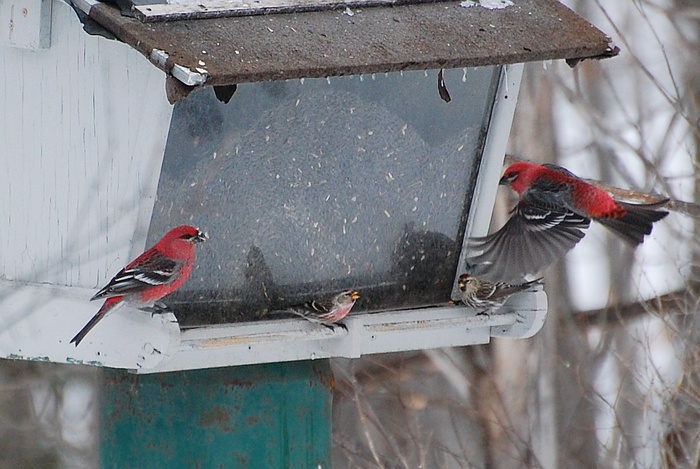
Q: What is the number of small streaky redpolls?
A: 2